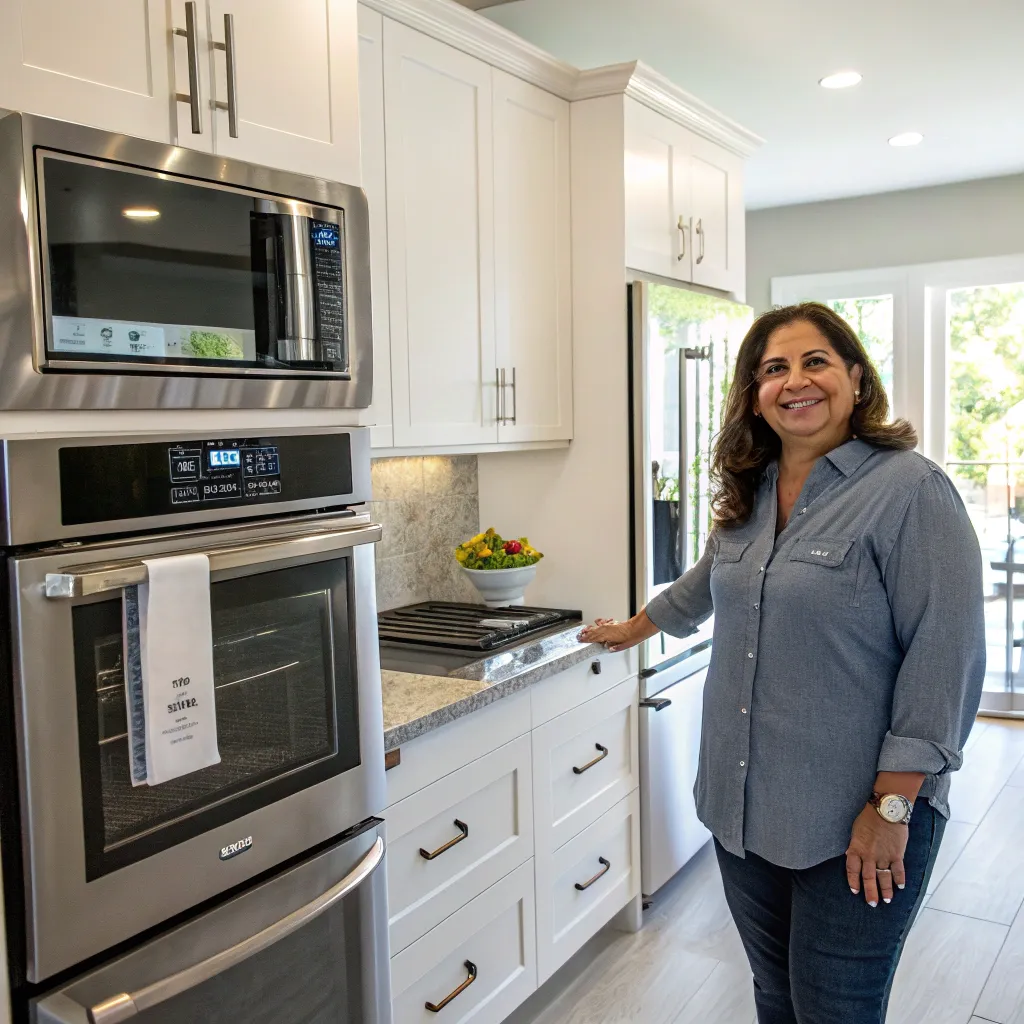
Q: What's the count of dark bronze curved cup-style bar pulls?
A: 4